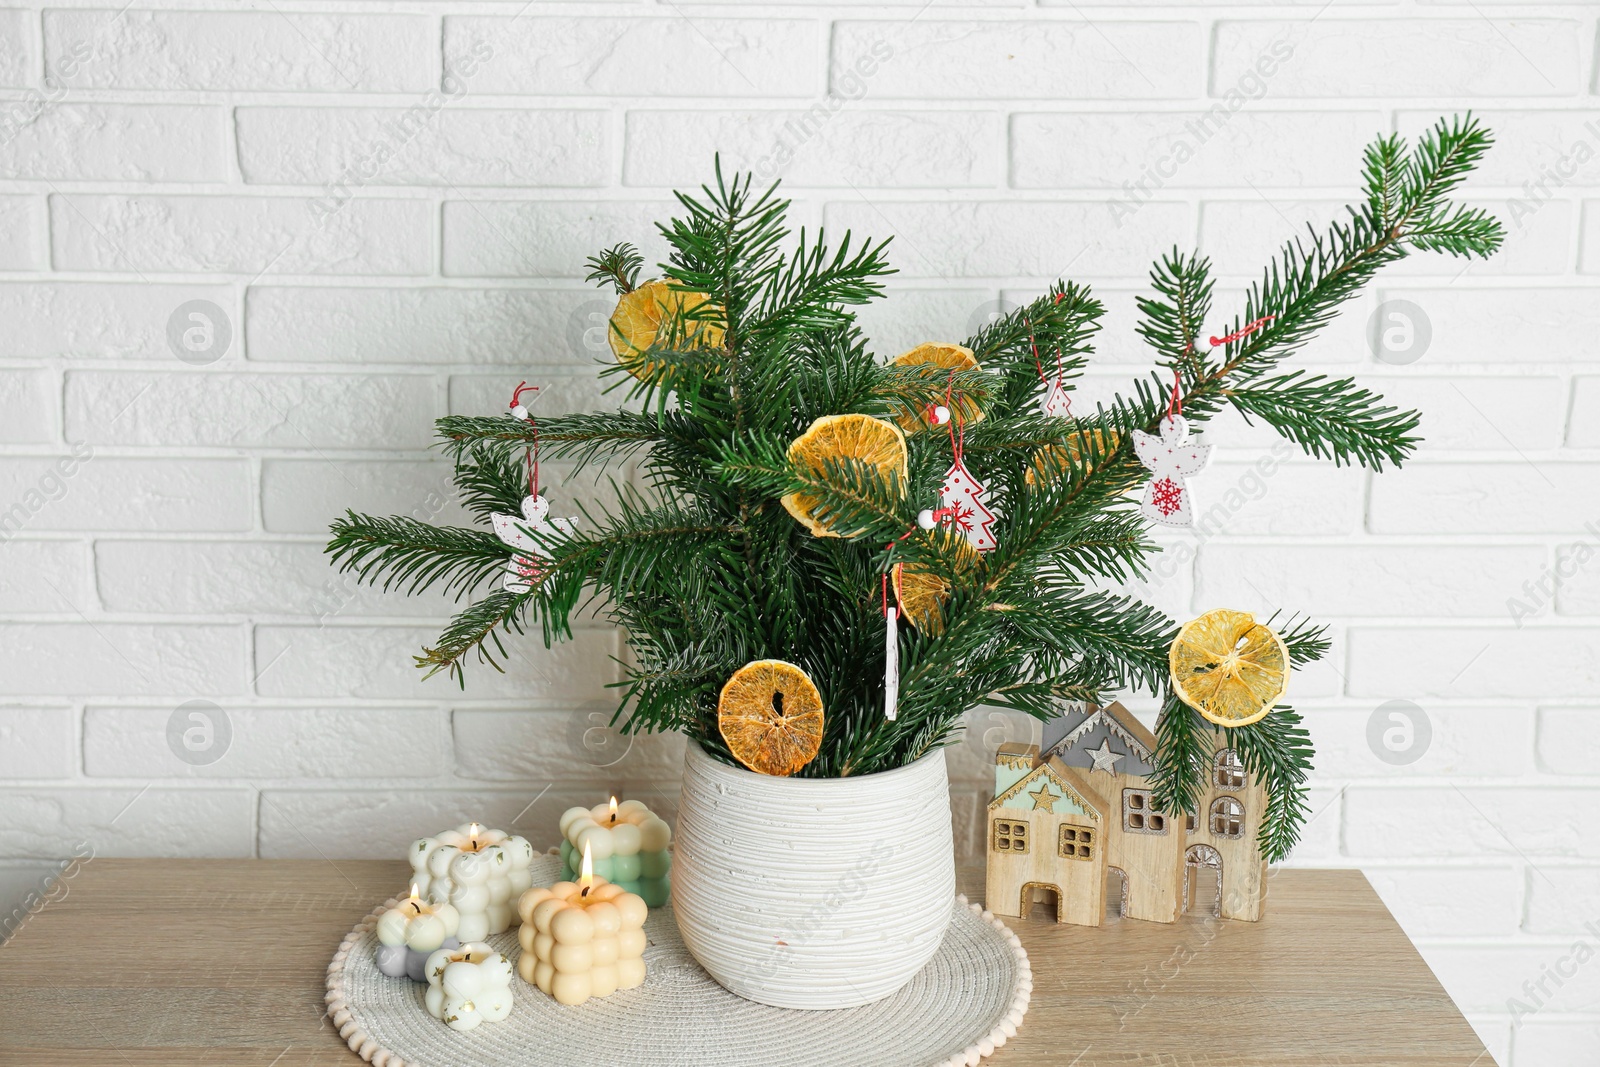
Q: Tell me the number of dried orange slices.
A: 7